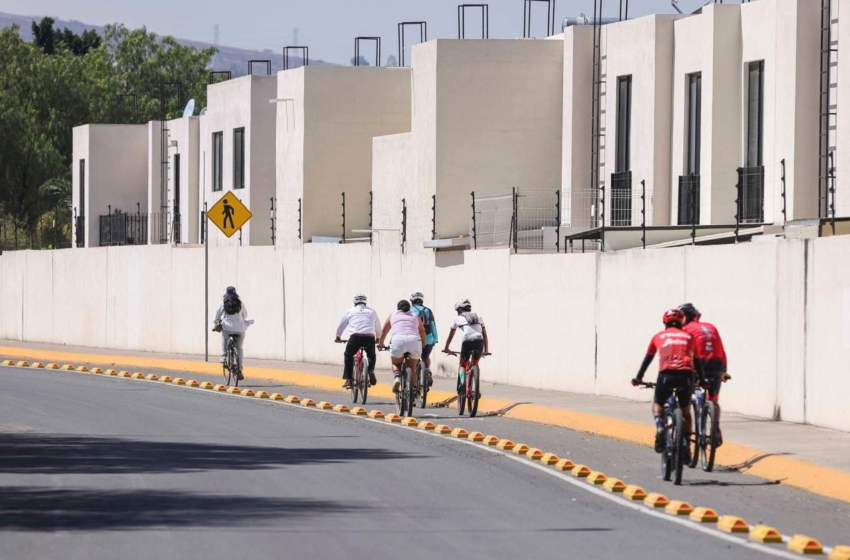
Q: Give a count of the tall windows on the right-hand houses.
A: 3